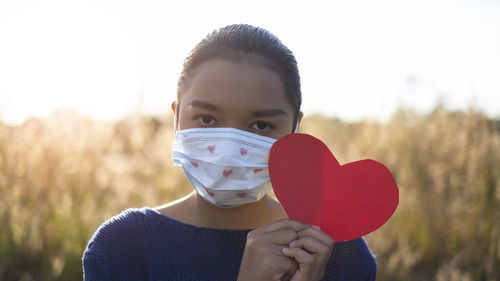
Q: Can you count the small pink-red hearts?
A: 7